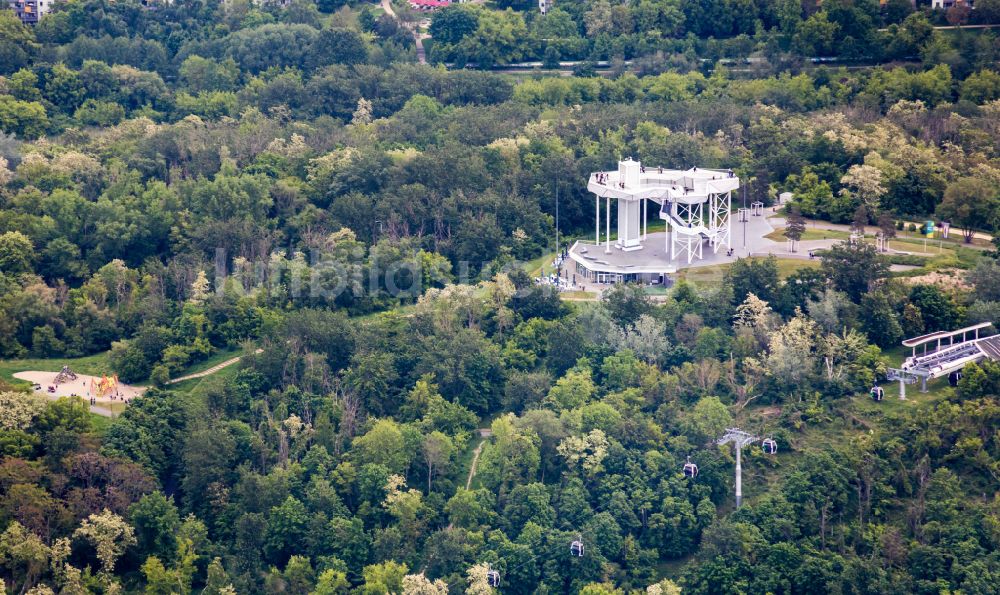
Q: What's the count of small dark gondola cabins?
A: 6